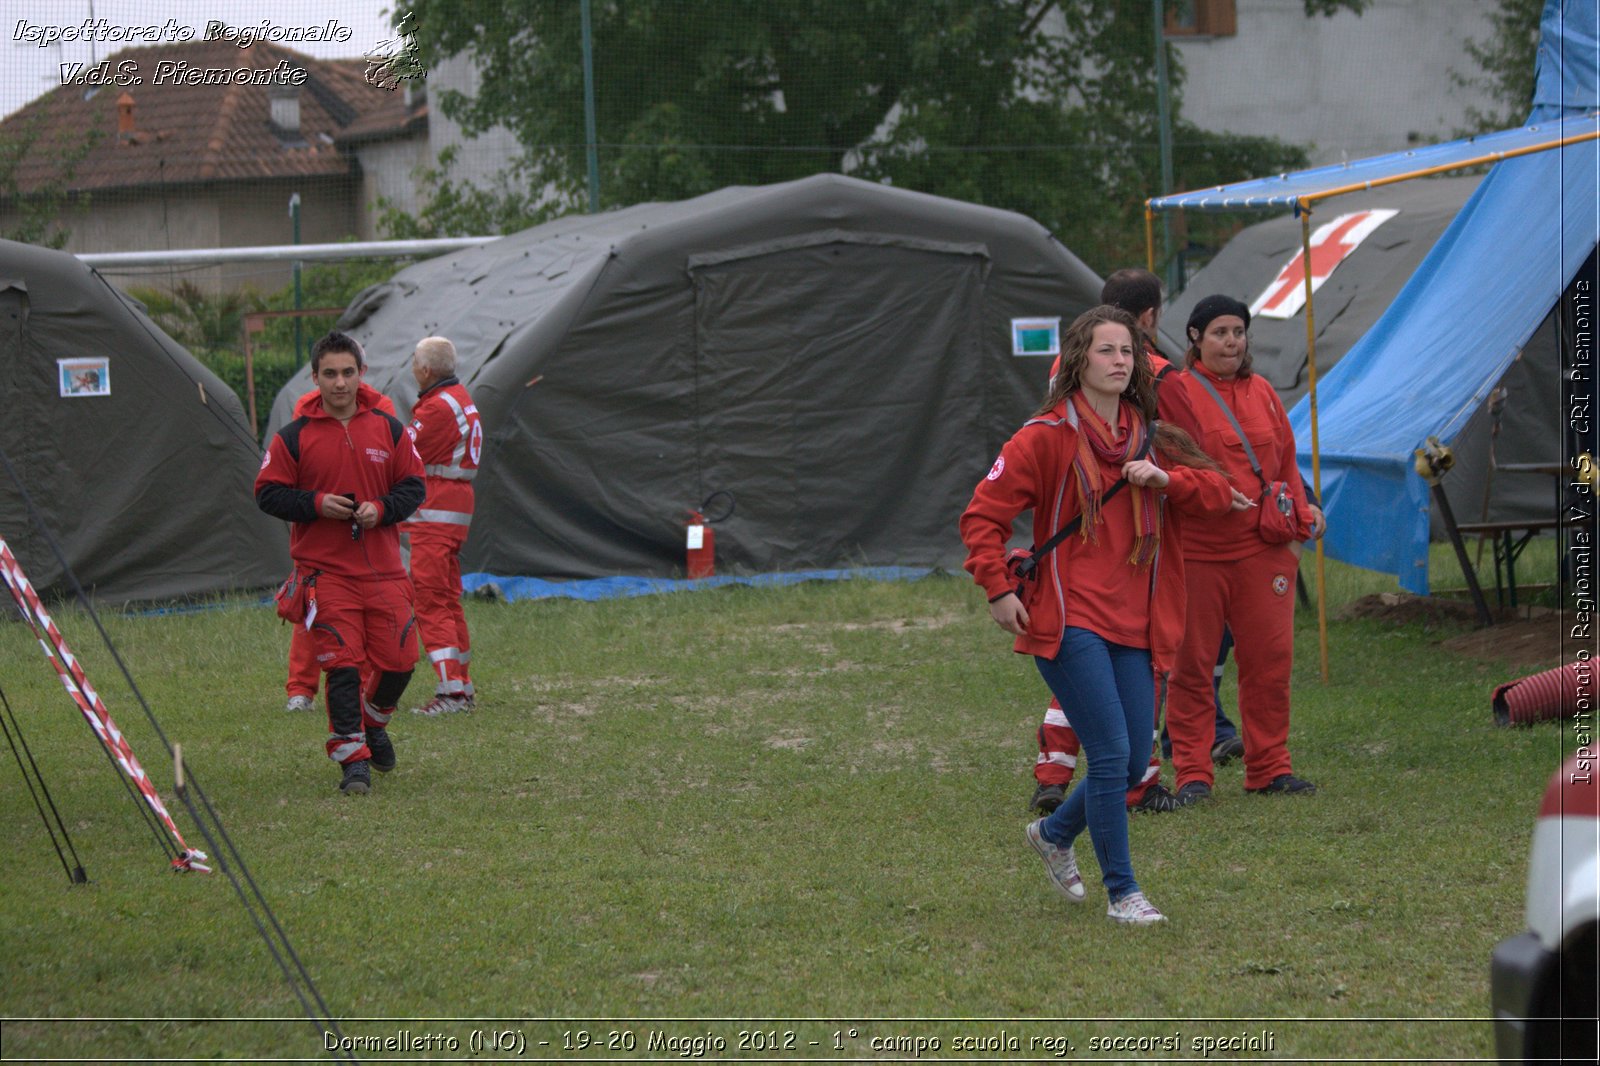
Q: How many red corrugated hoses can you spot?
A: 1